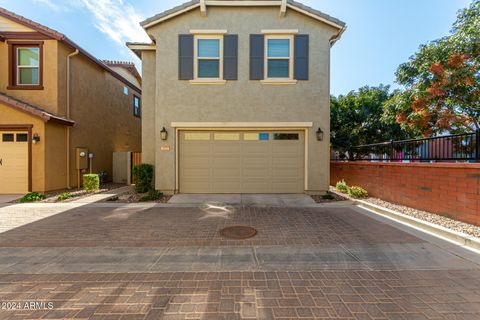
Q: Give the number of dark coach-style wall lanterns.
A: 2